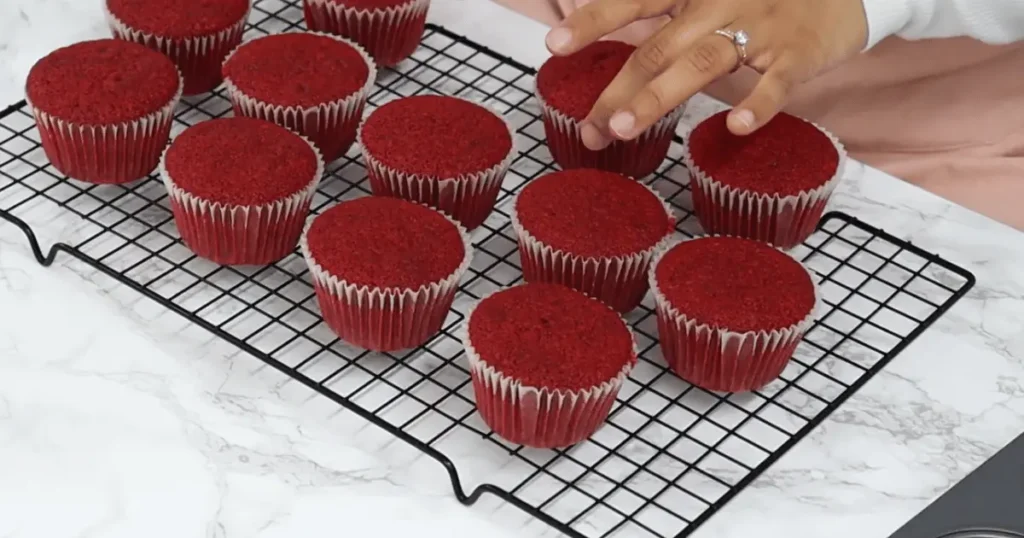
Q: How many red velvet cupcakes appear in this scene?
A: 12